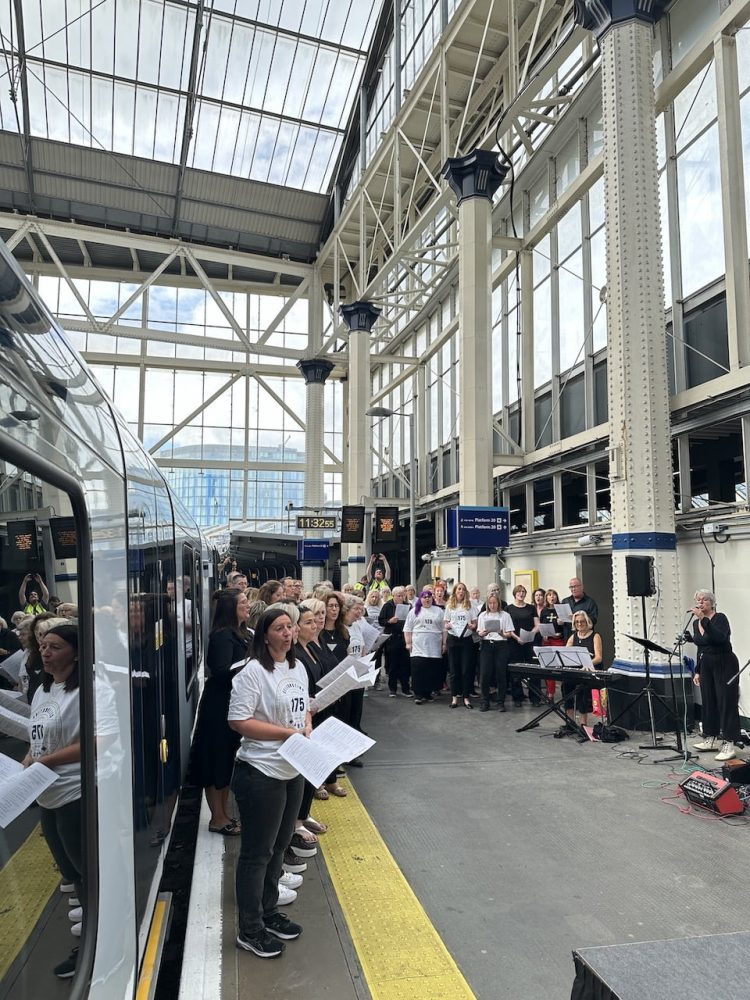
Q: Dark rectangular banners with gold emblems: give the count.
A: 2